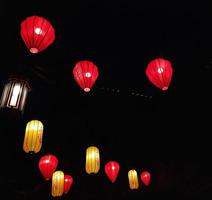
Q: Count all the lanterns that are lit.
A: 12